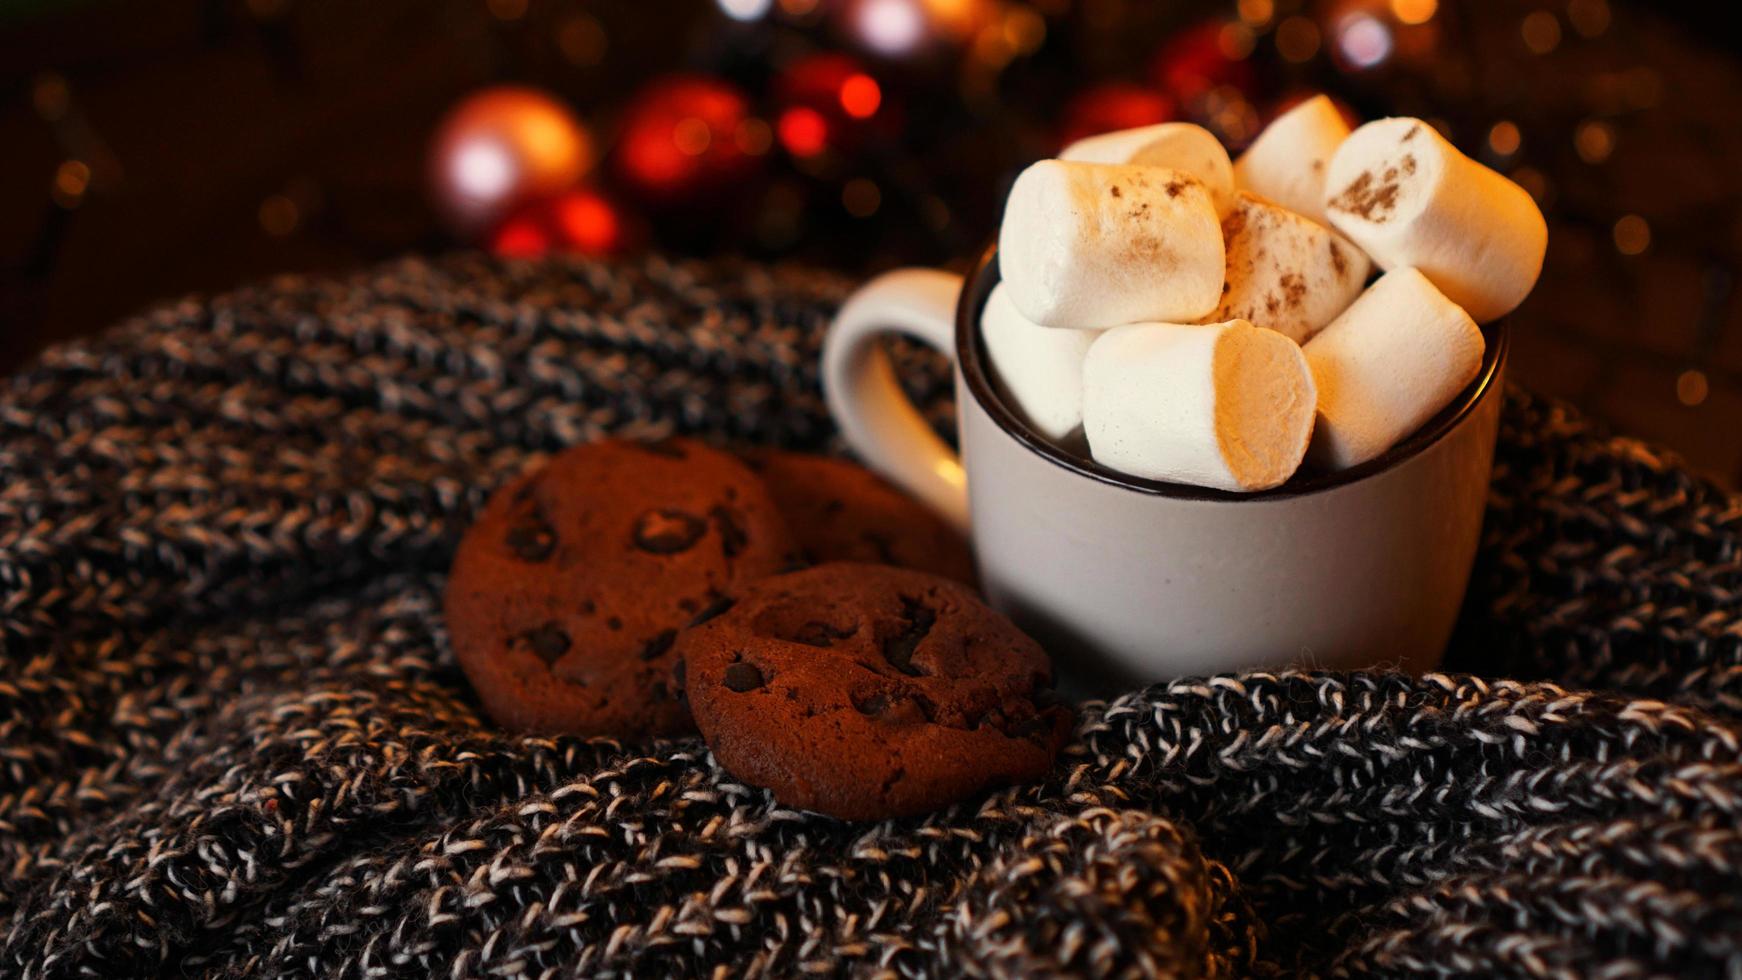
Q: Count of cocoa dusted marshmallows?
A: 3